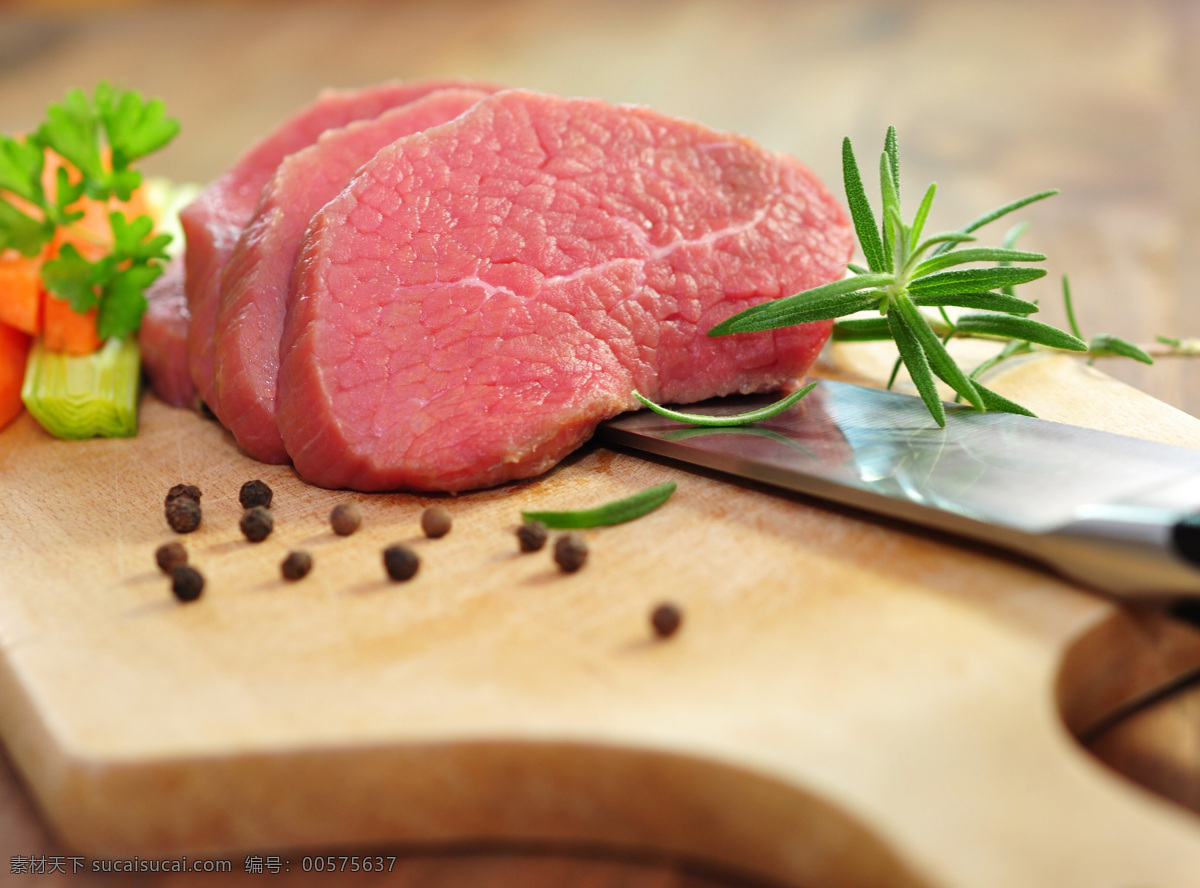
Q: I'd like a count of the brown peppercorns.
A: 13